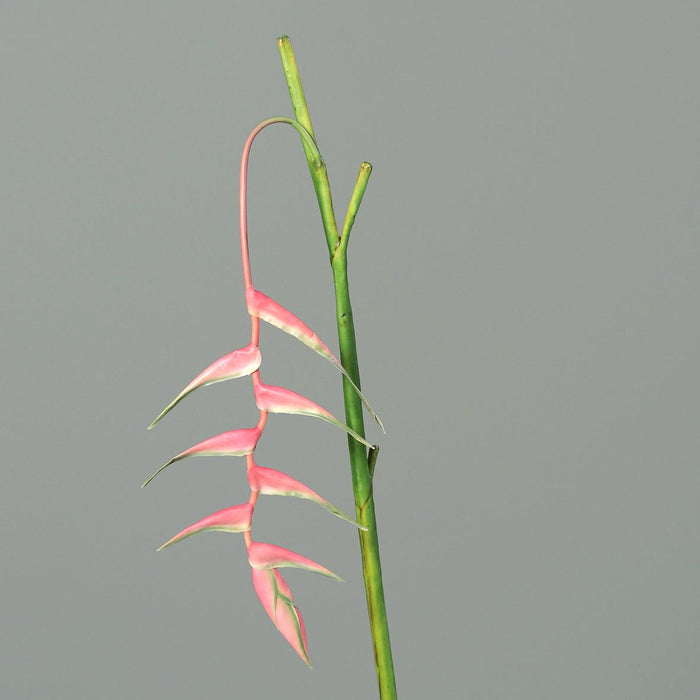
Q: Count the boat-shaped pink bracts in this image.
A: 8